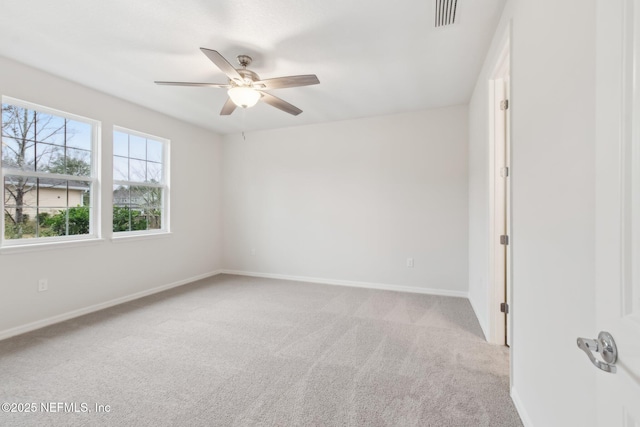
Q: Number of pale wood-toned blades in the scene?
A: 5